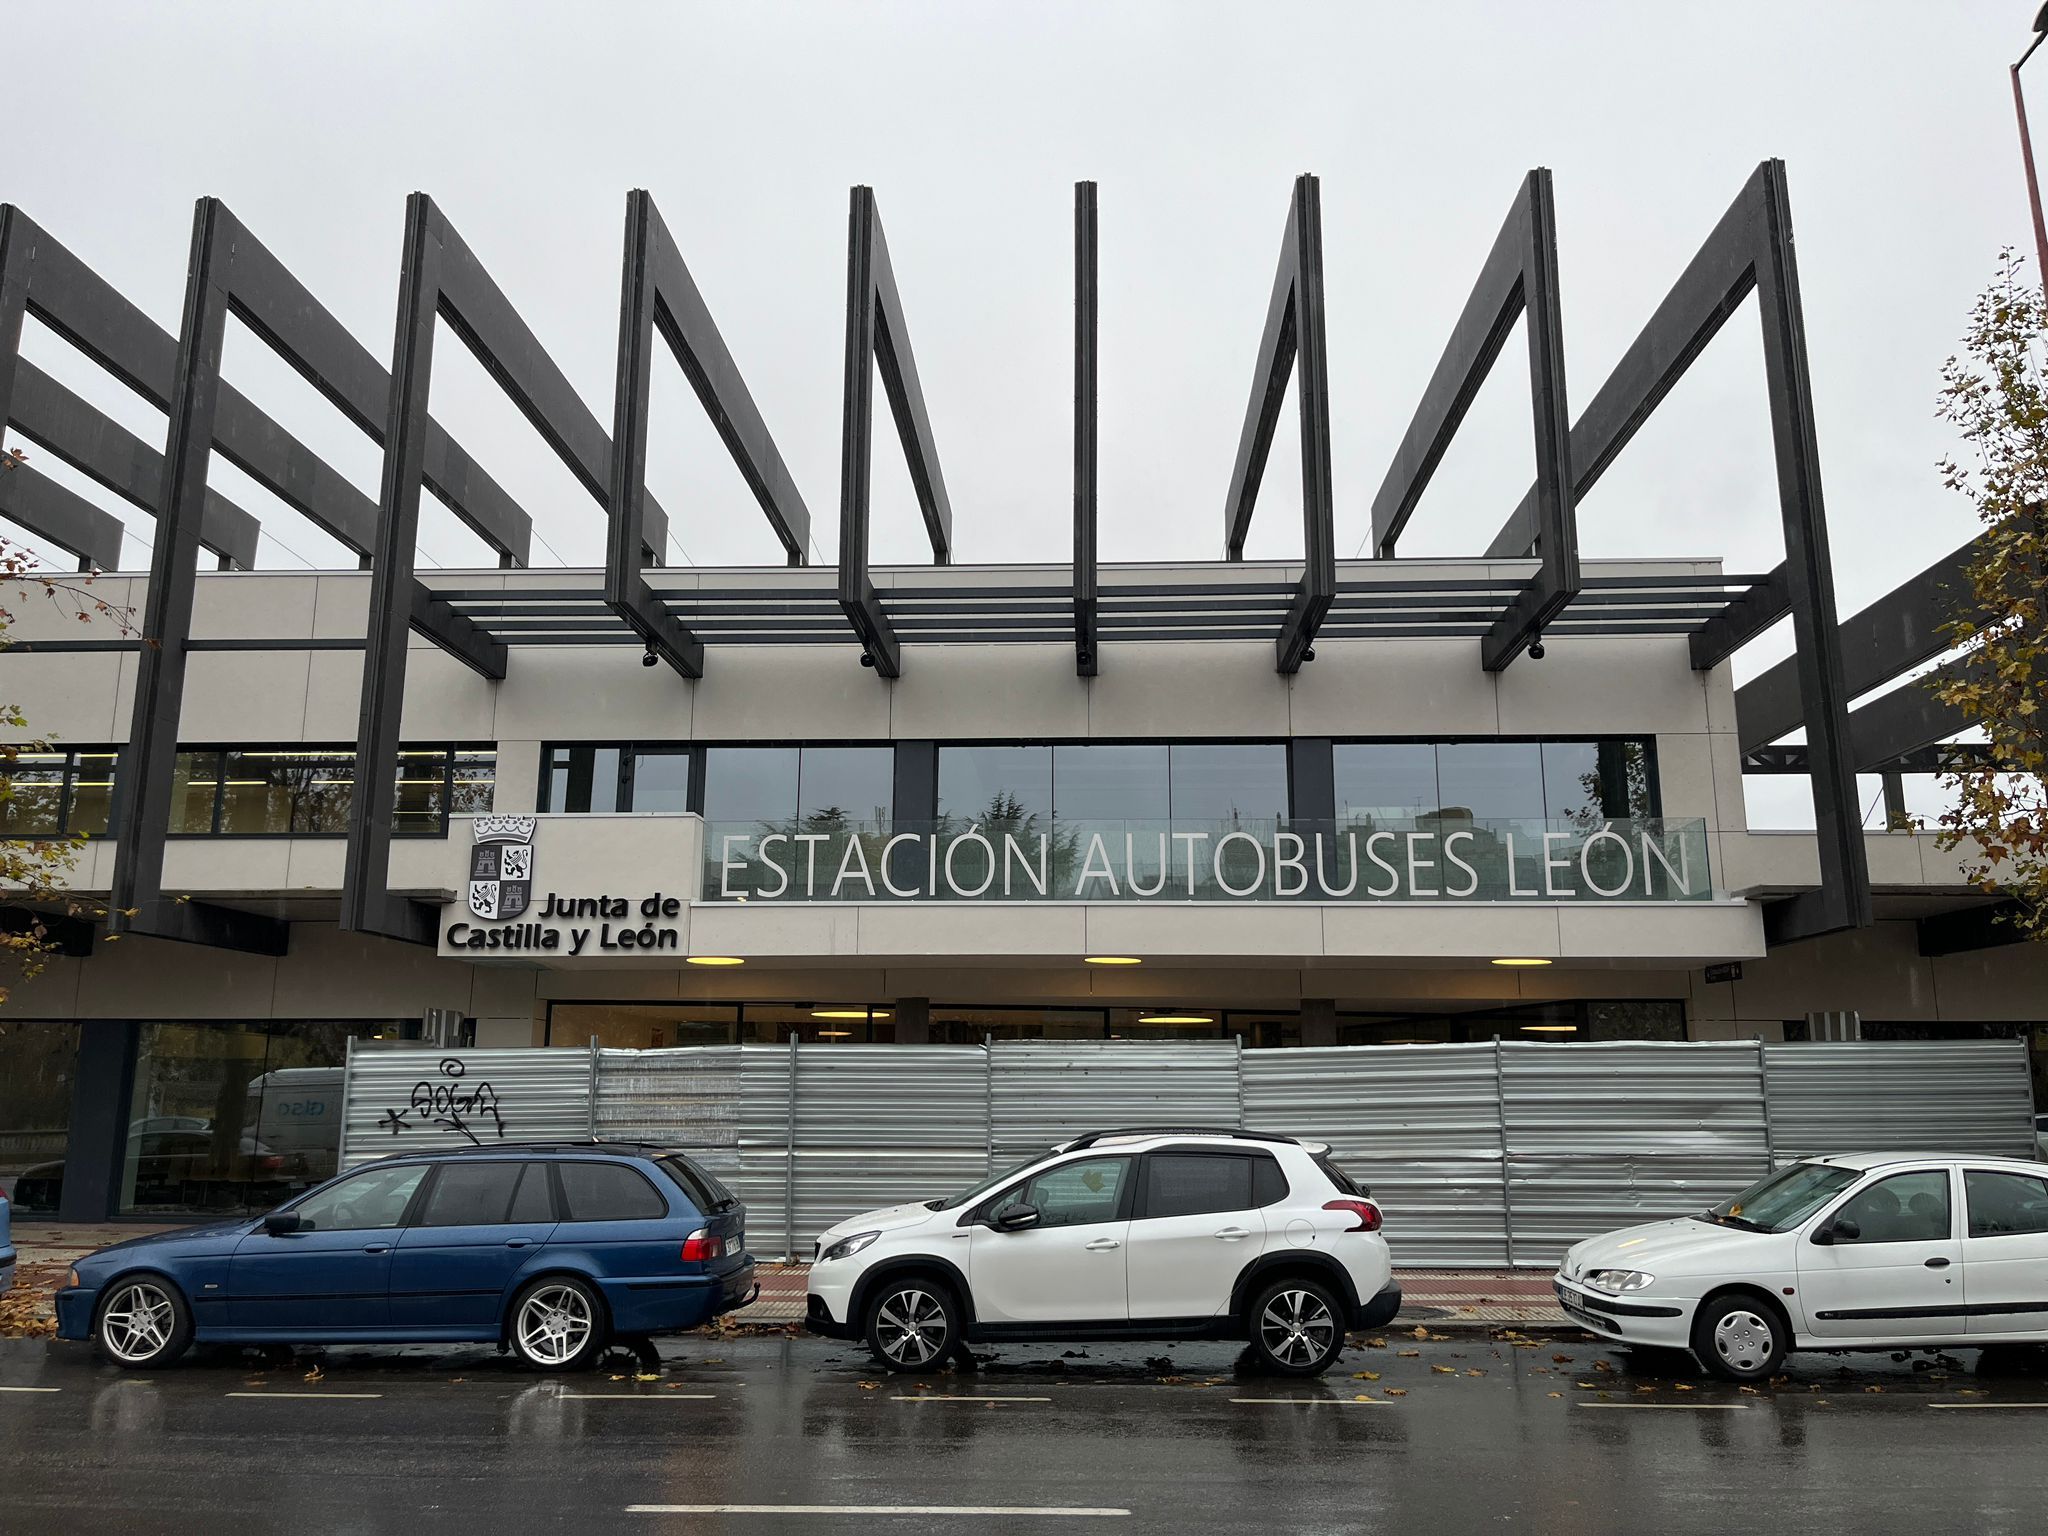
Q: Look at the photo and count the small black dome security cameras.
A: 5